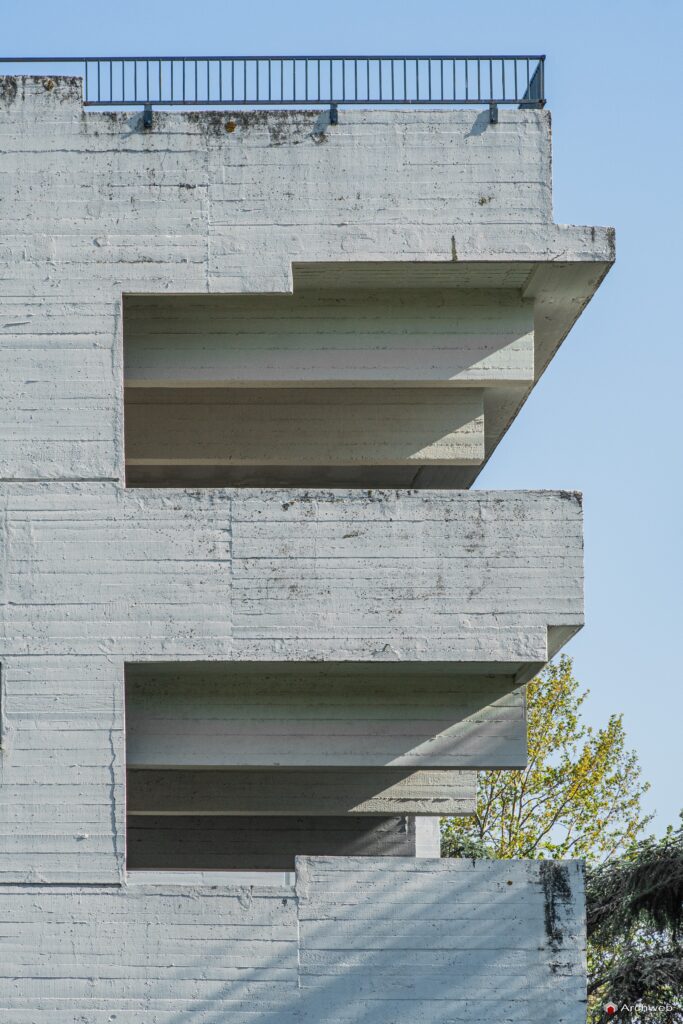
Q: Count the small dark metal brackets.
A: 3